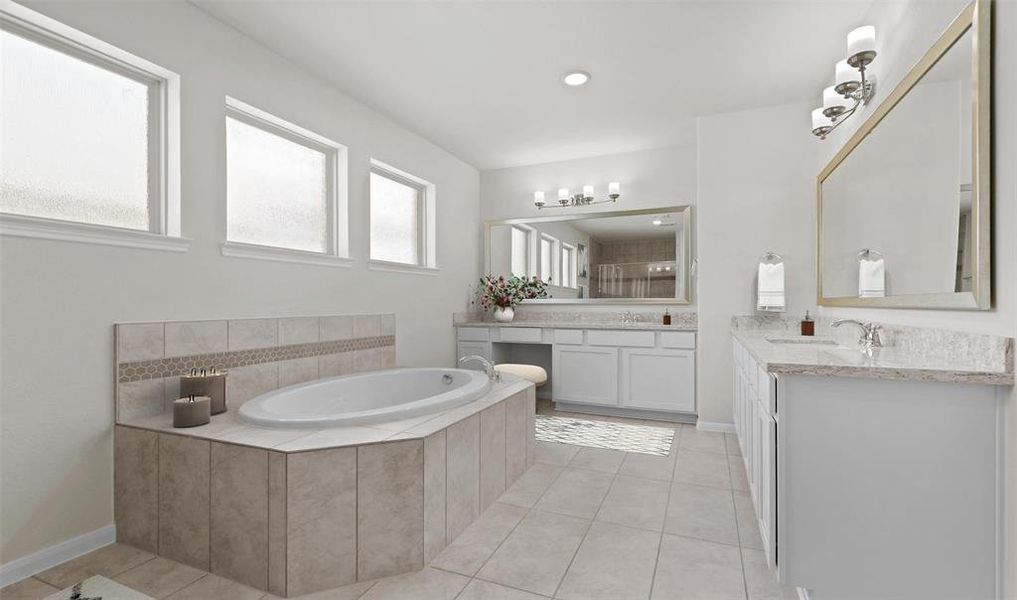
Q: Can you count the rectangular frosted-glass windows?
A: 3